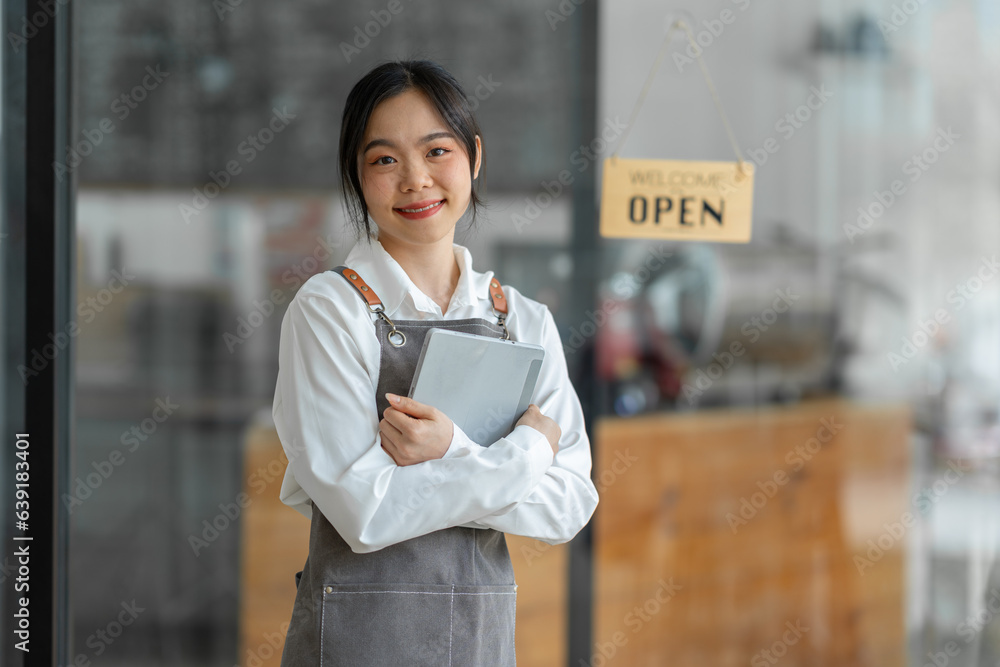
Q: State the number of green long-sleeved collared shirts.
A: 0